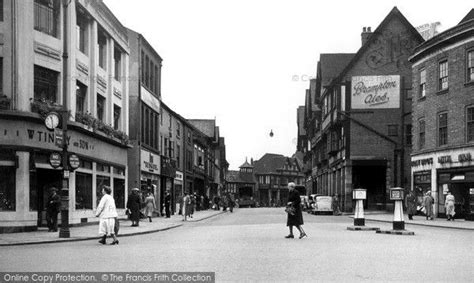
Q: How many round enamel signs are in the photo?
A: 2